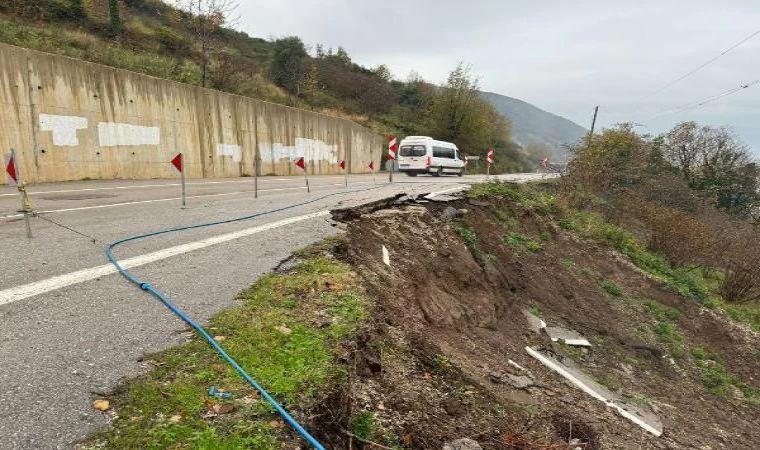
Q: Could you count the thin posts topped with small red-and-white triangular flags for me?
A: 5